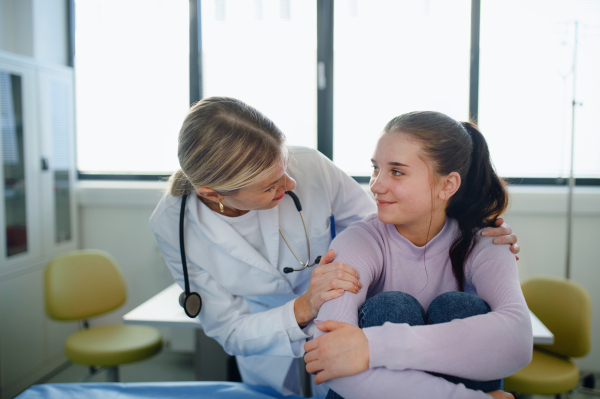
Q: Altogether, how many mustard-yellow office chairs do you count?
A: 2